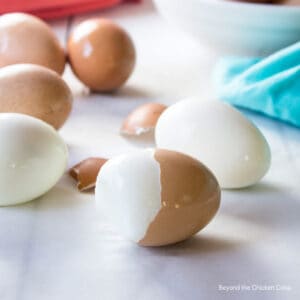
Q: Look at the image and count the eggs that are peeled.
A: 2